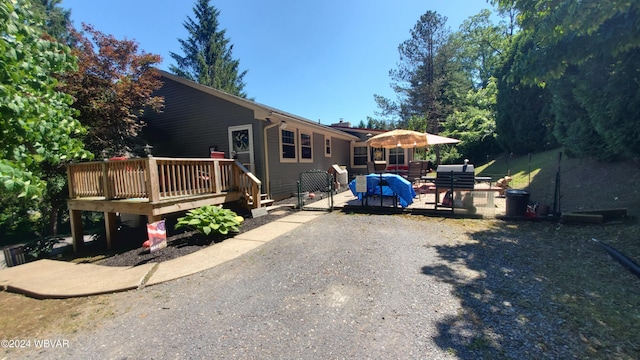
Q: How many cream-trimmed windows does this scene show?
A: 5